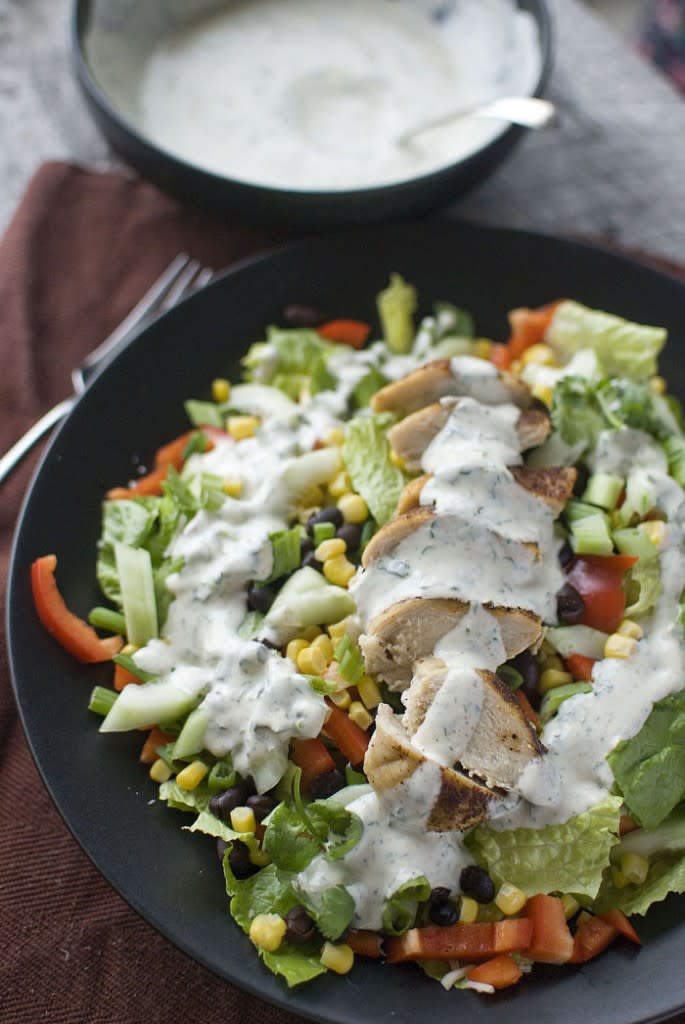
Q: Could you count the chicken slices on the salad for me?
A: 7